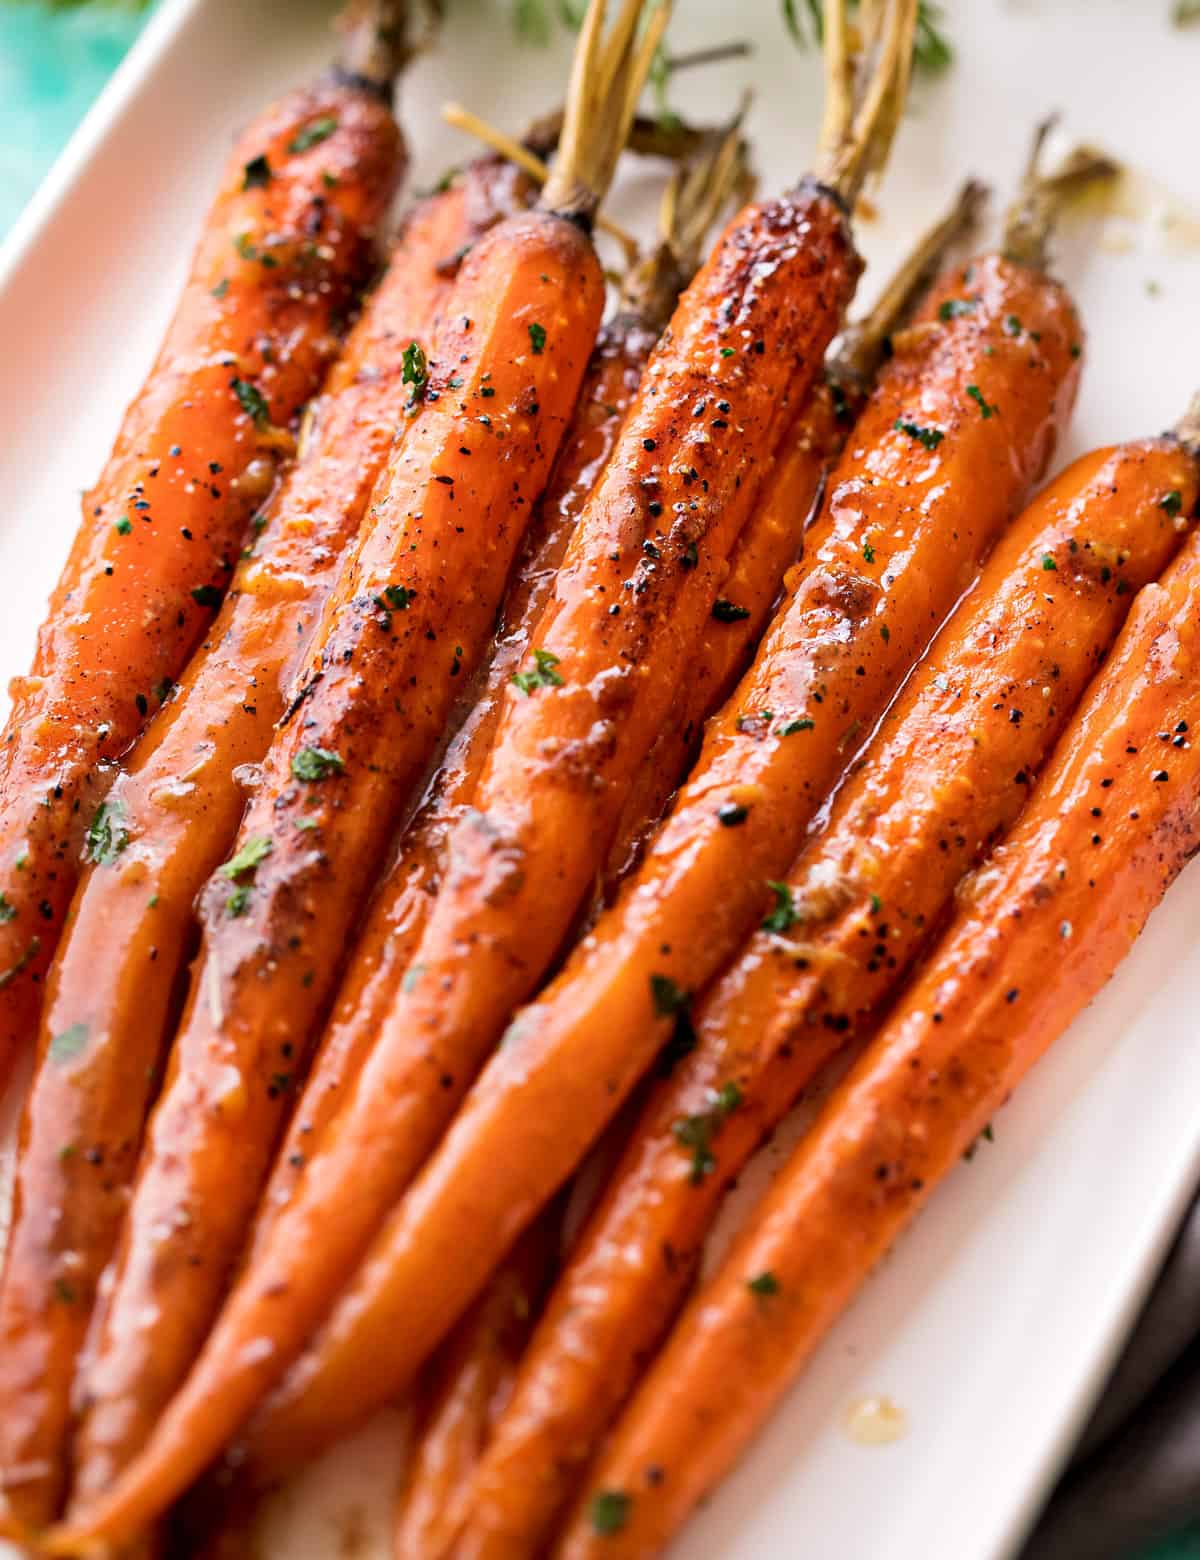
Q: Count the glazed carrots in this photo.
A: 9